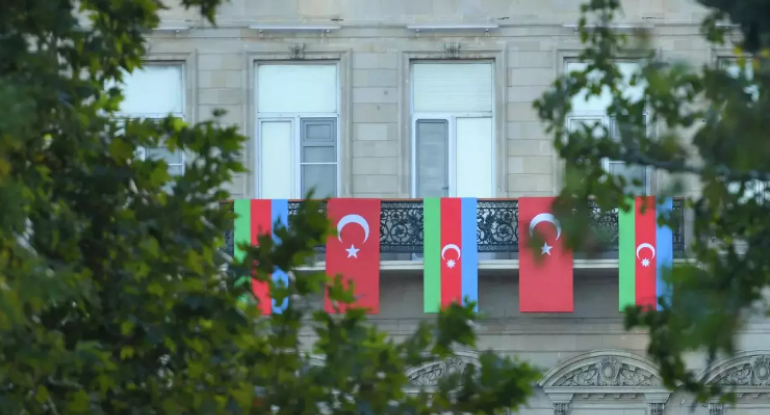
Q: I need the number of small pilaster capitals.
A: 3